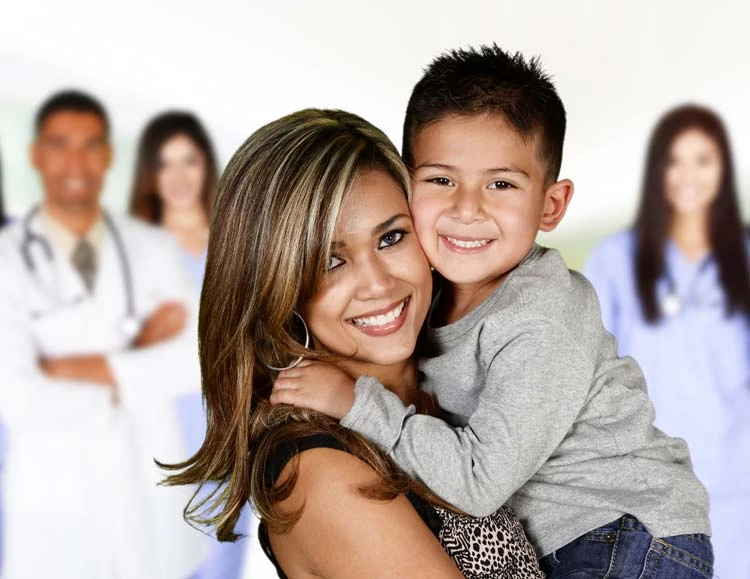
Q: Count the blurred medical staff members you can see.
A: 3